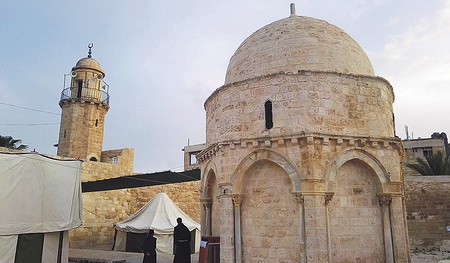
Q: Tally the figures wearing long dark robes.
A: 2